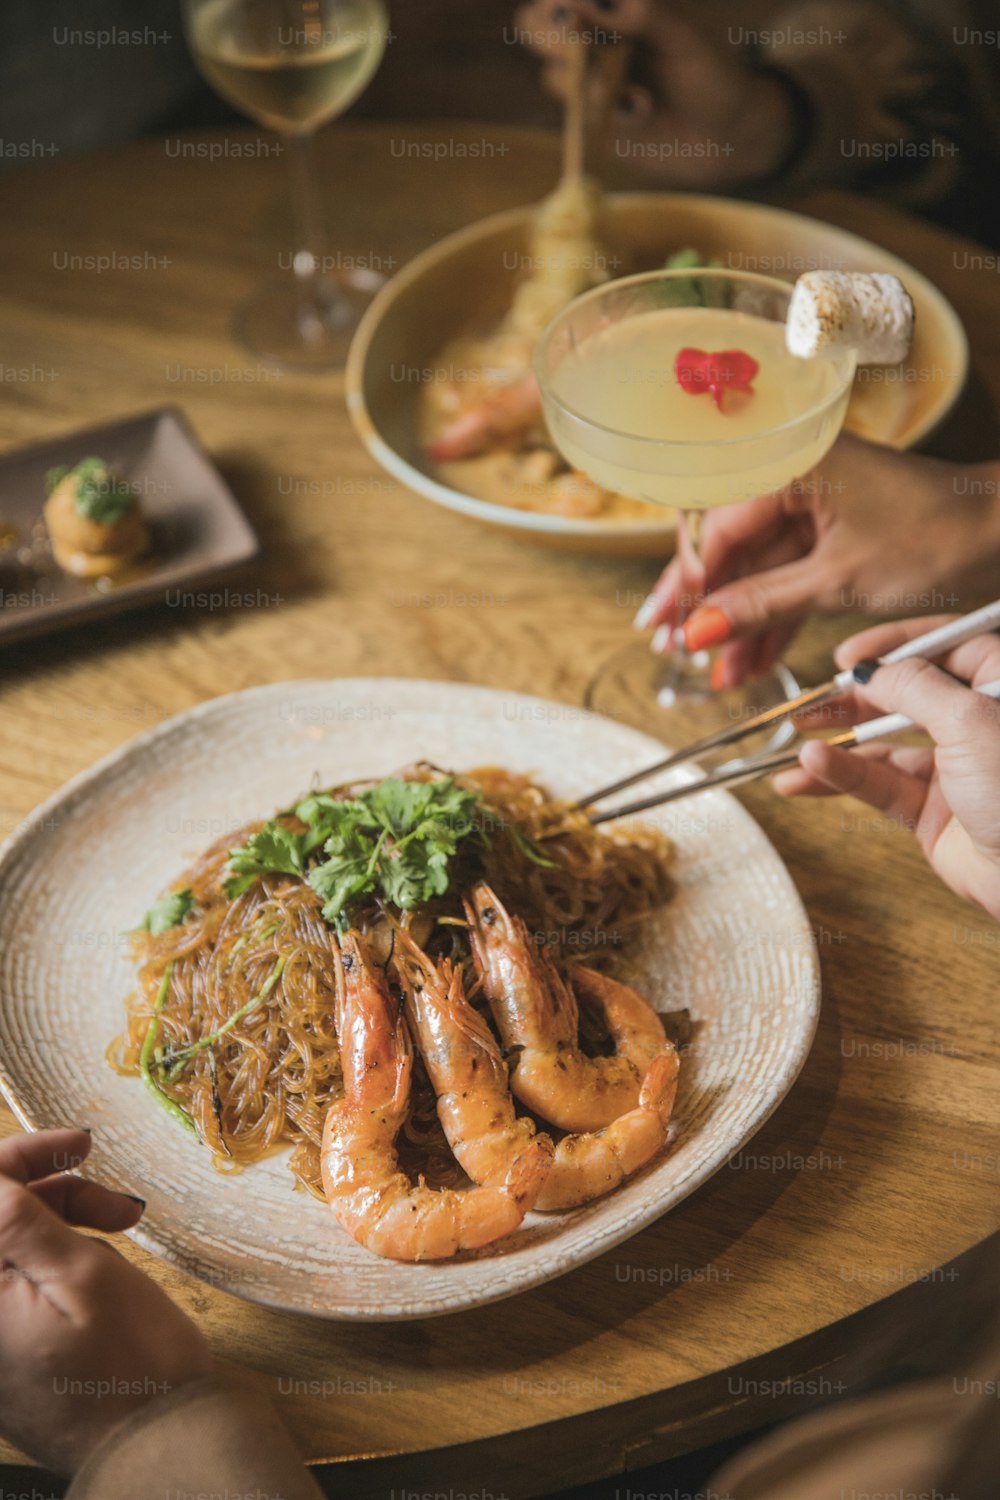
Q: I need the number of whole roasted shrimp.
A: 3